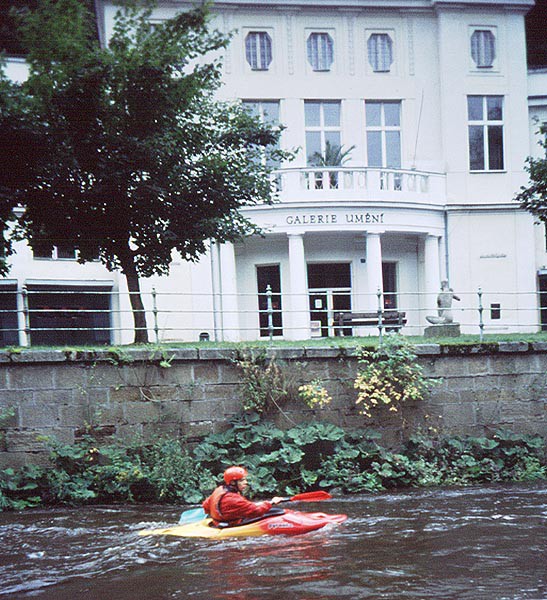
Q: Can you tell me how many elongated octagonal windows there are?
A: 4